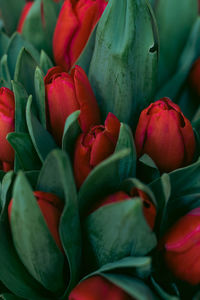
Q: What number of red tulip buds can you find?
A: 11